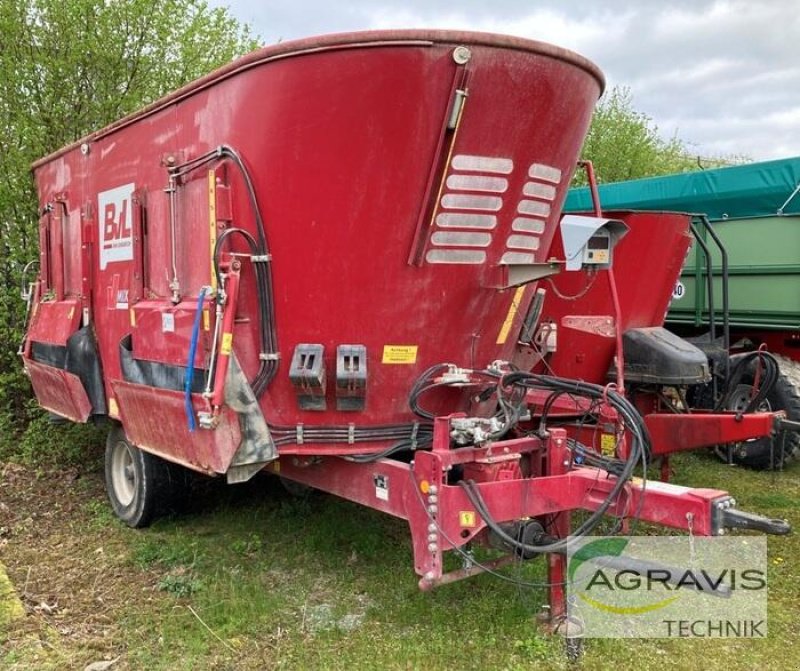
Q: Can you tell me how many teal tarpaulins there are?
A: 1